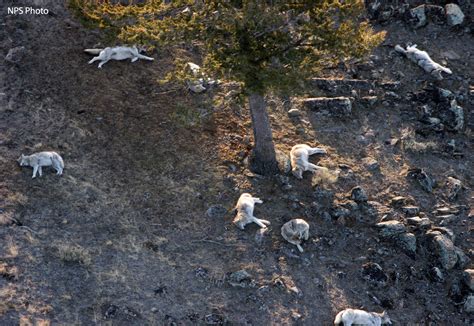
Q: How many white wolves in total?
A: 8